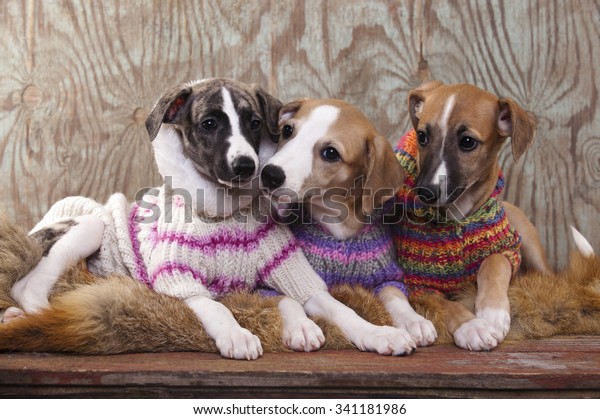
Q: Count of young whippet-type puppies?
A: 3